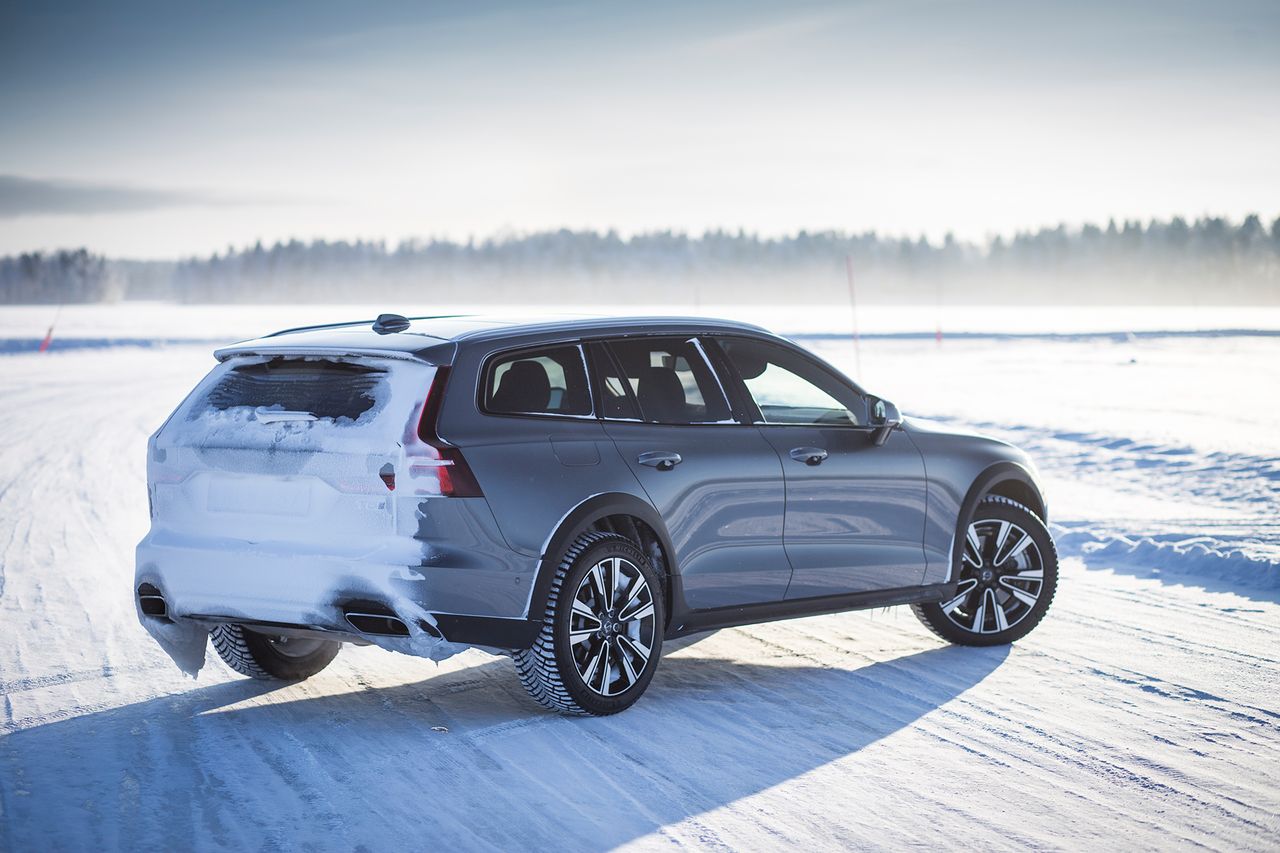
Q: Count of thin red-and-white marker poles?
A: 3